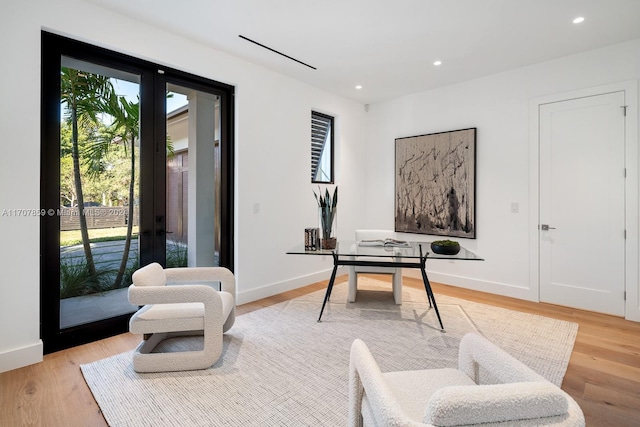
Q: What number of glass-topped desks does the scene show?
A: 1